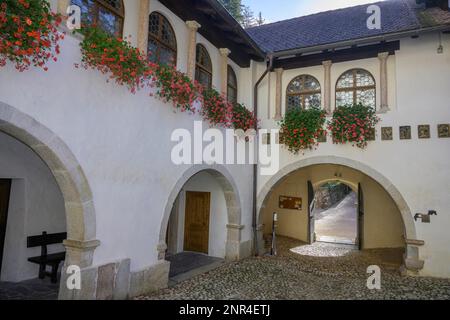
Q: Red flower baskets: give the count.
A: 7